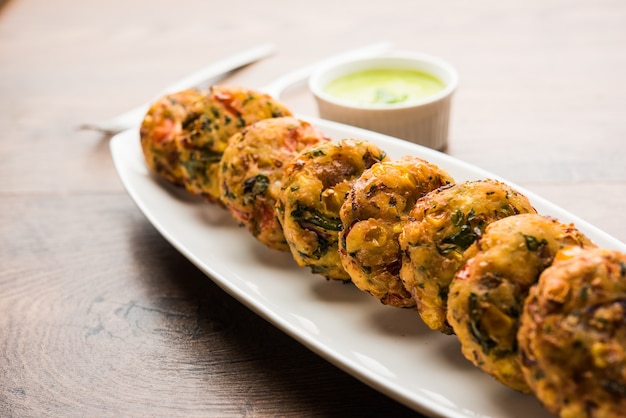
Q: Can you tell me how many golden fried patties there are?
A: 8